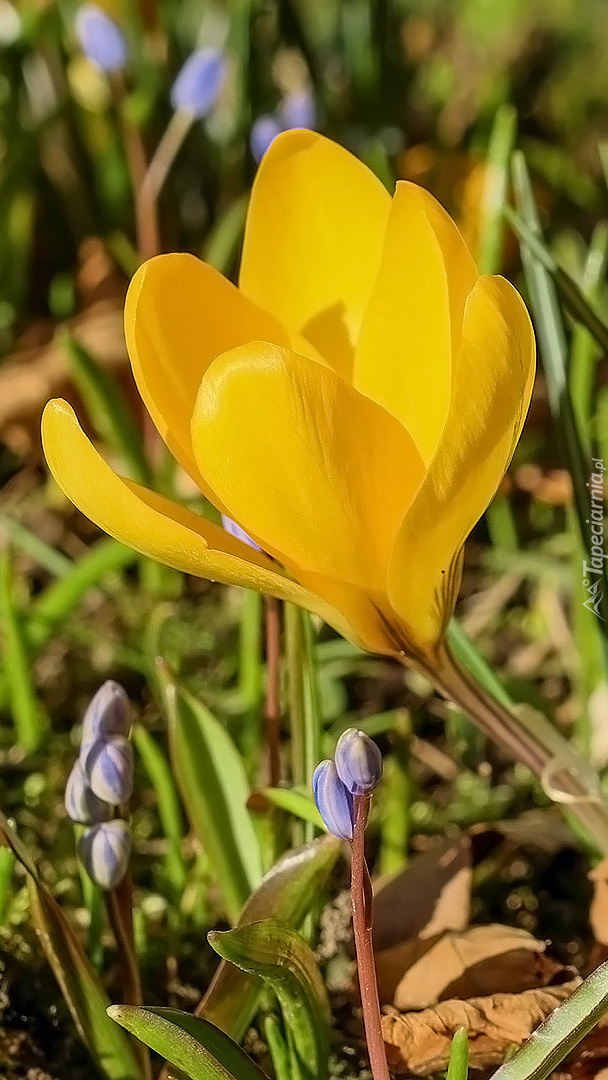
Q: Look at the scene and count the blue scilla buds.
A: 11